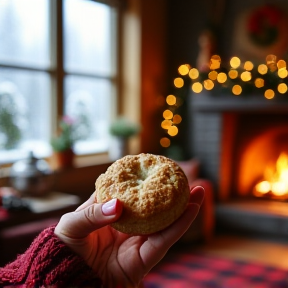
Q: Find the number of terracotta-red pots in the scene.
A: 1